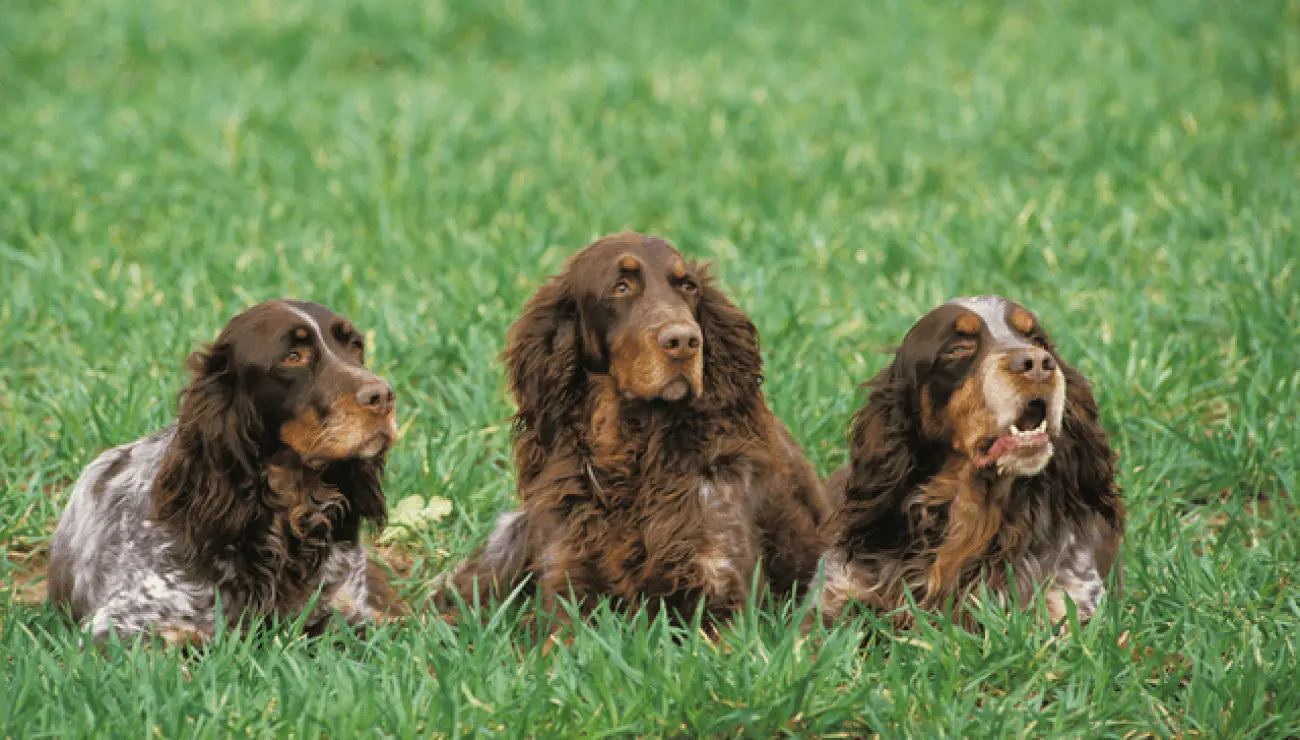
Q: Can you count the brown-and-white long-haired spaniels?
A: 3